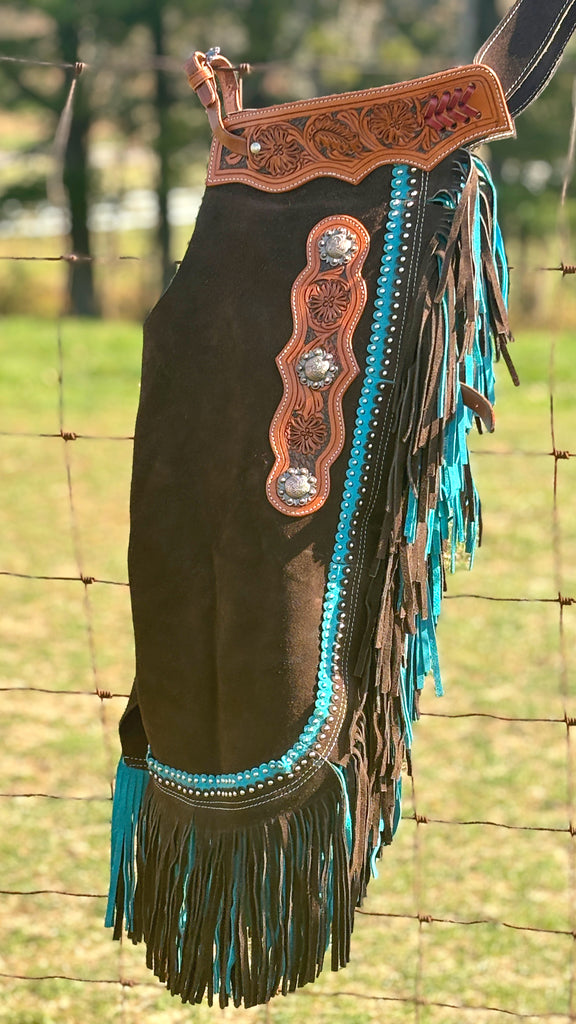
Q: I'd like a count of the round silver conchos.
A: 3